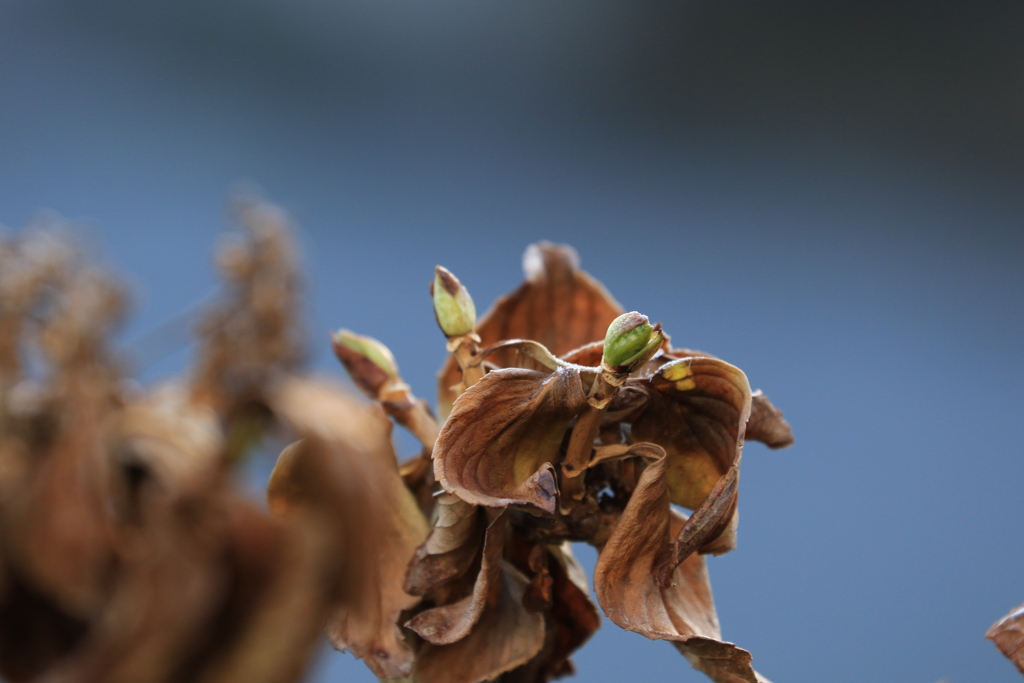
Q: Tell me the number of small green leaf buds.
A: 3